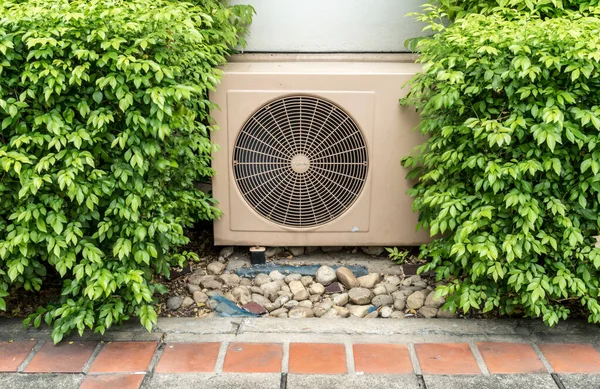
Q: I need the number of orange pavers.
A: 11